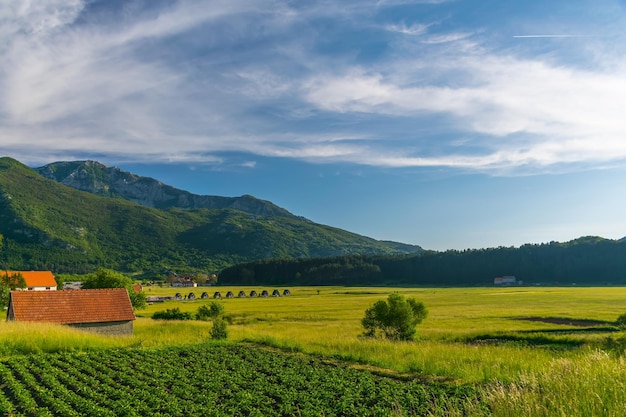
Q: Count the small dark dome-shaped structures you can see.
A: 10